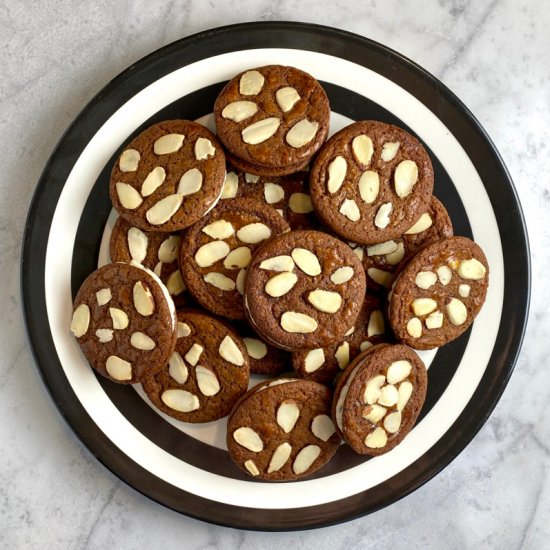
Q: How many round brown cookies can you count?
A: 15